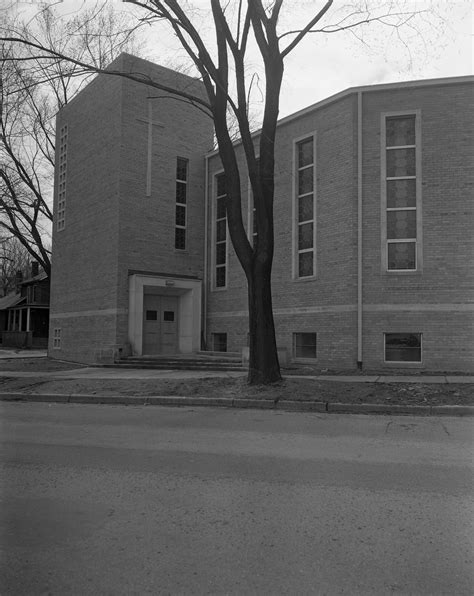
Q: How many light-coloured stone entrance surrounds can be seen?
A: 1